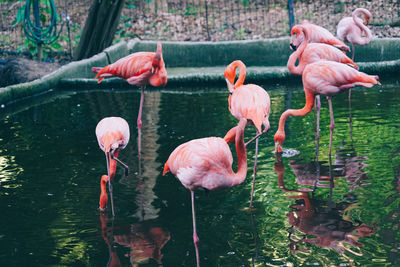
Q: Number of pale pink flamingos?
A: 1